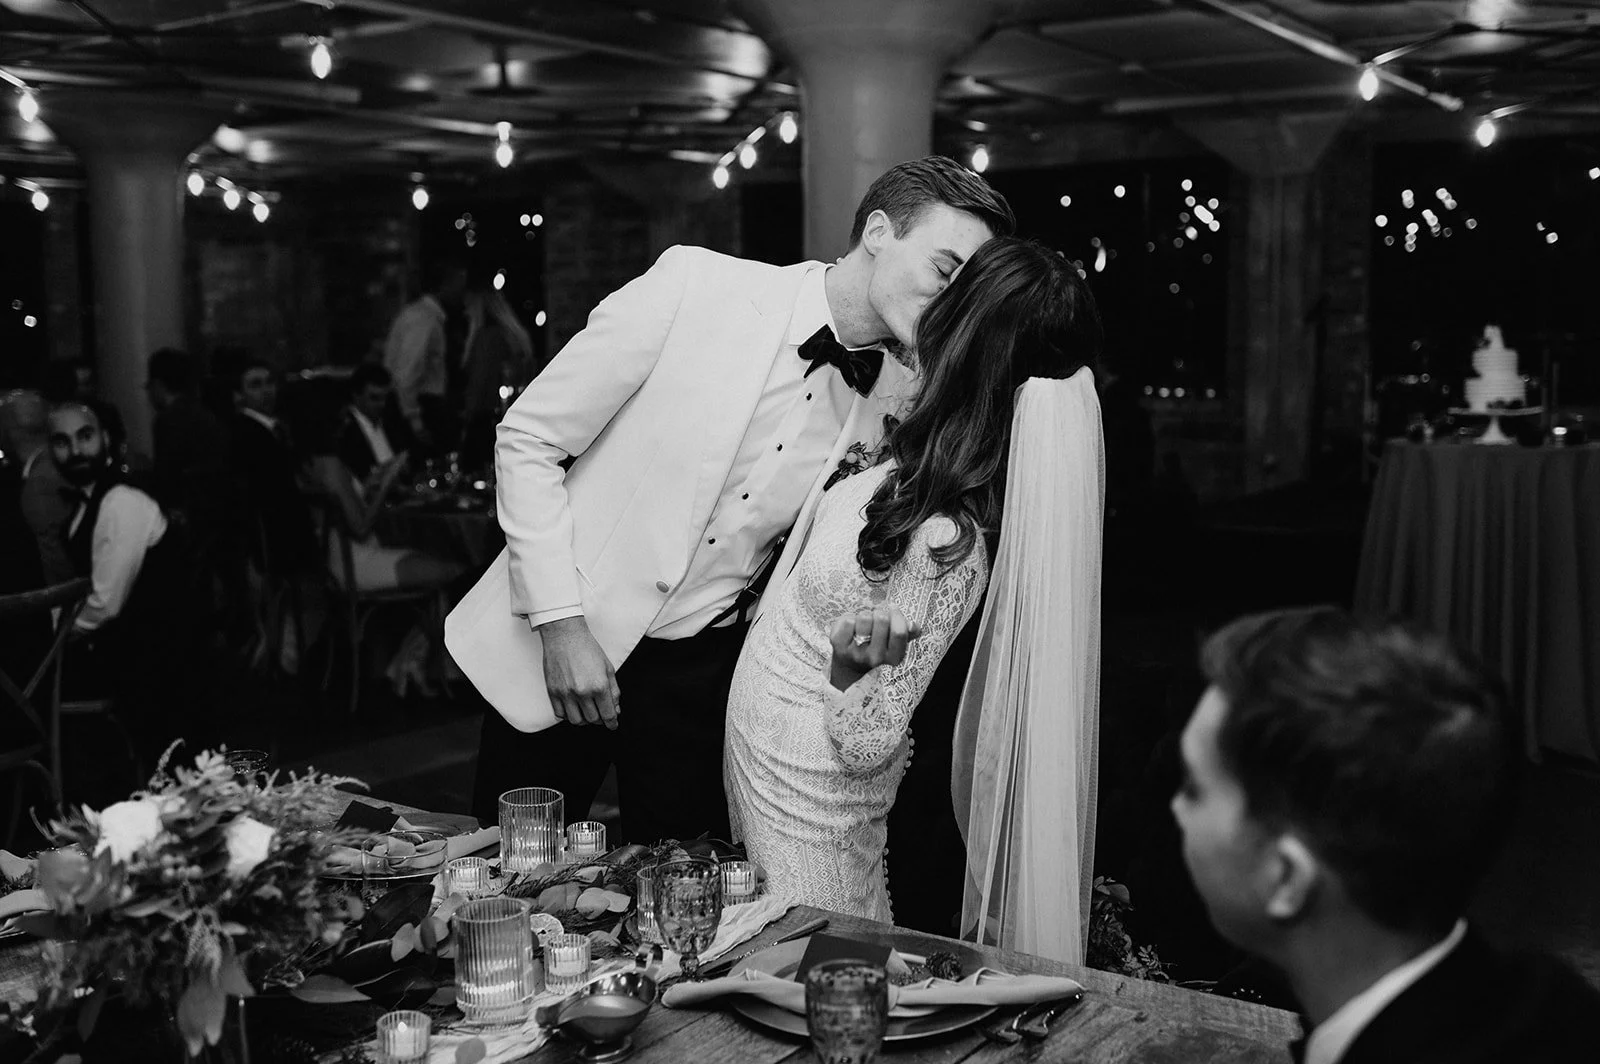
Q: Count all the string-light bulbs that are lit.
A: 14